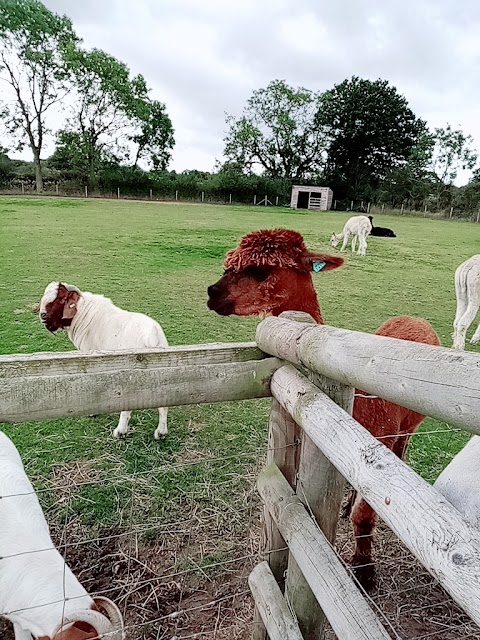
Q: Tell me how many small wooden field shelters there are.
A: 1